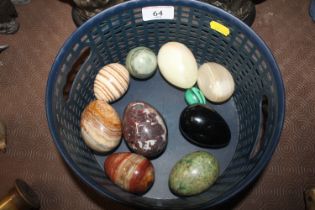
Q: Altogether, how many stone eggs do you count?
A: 10